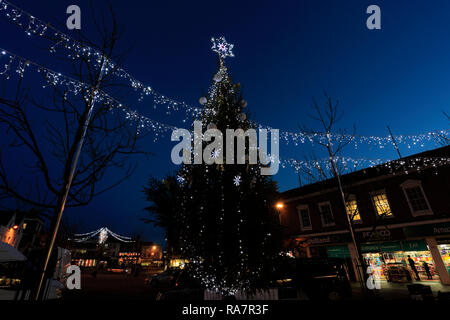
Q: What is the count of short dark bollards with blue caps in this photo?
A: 0